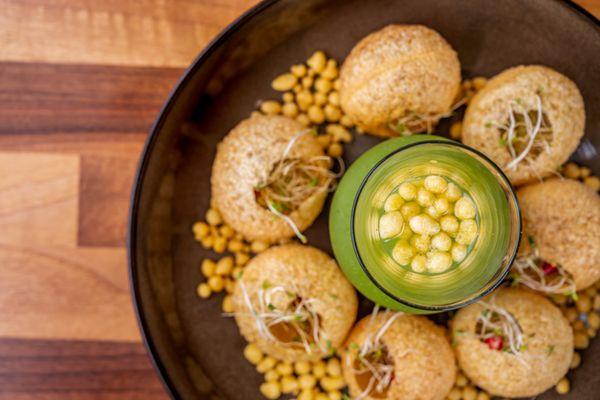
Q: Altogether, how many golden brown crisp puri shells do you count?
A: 7